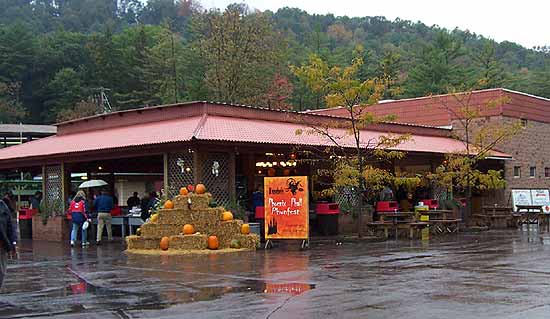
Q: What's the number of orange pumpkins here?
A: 8